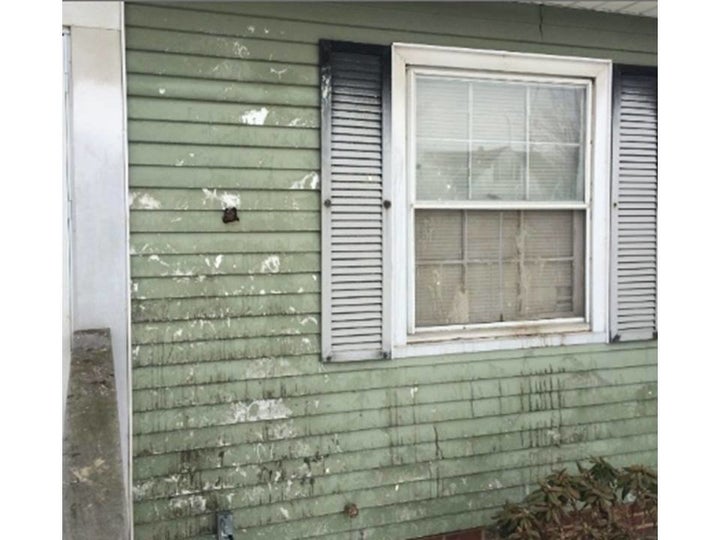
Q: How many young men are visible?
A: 0